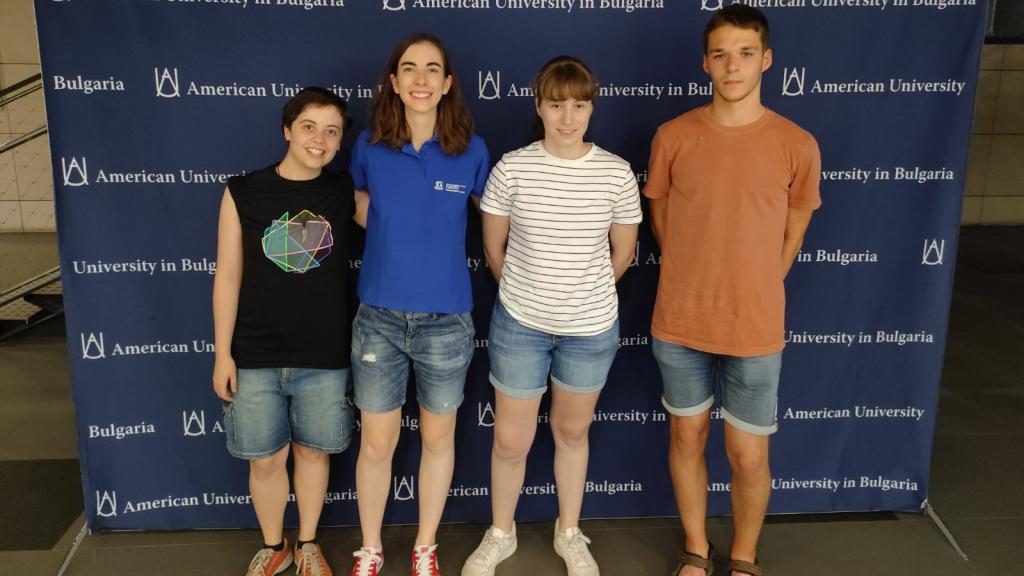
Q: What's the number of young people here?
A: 4